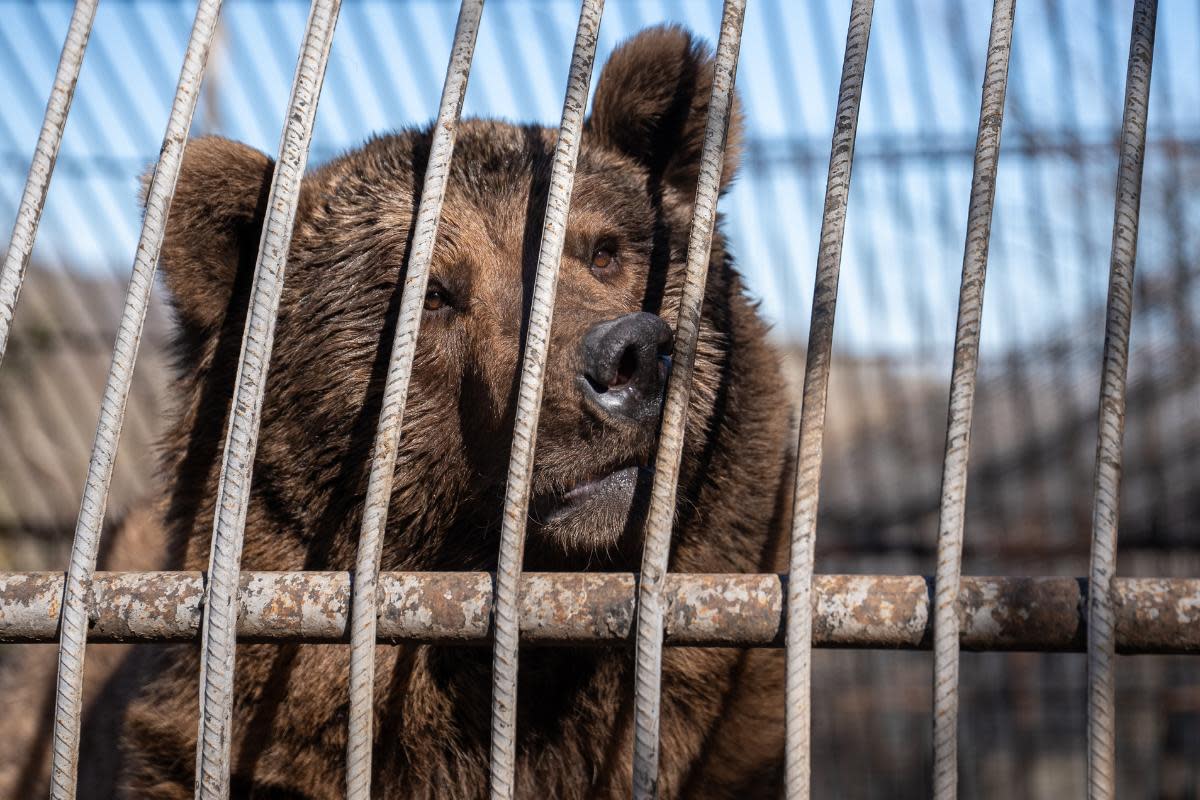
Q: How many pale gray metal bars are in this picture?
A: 9